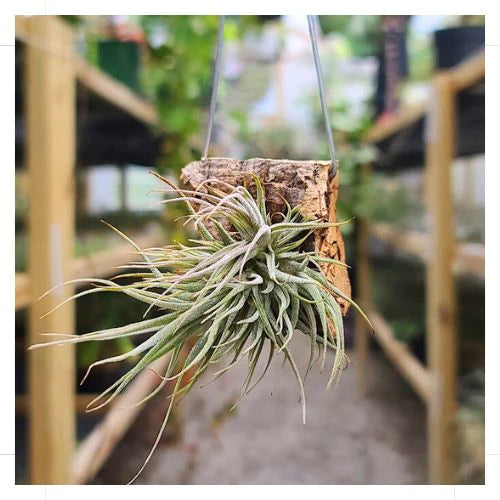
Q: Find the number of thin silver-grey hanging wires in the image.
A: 2